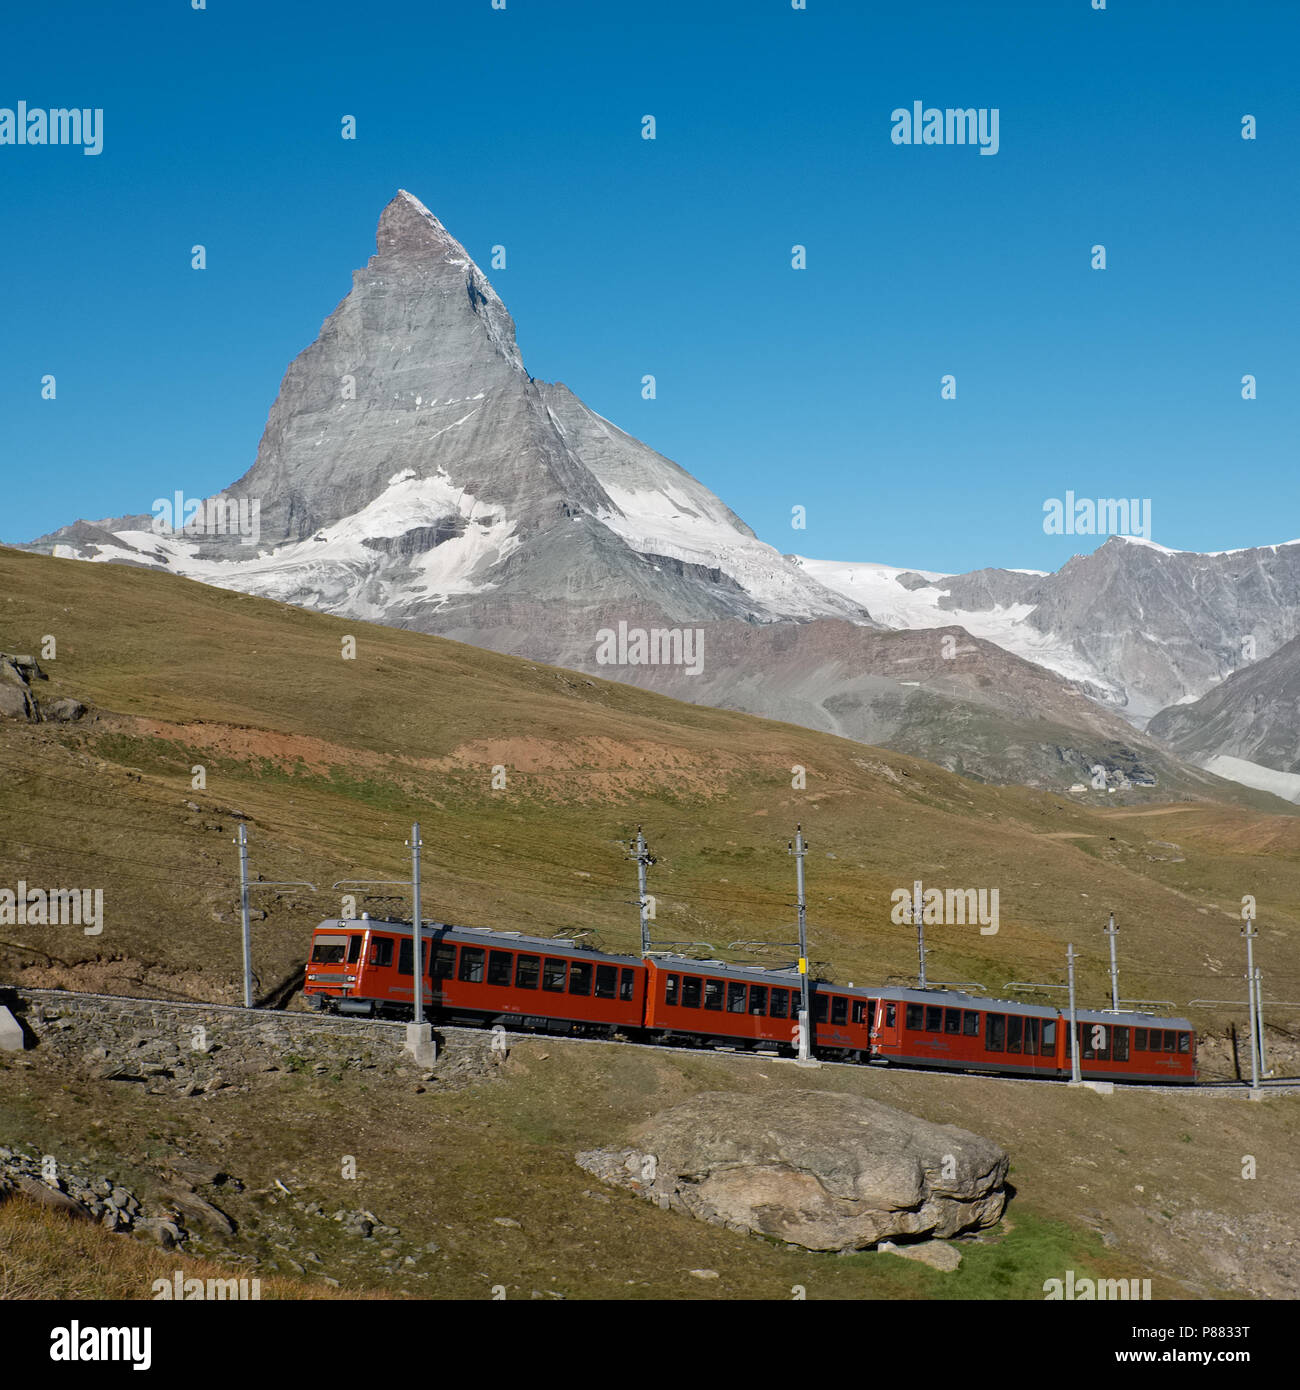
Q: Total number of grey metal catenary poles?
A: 9